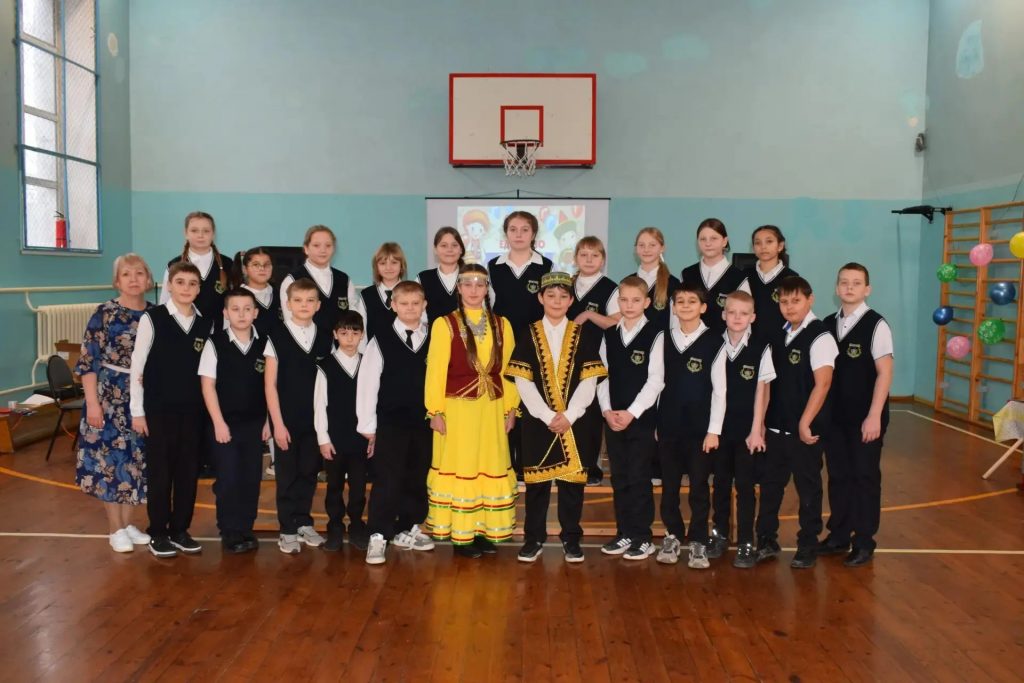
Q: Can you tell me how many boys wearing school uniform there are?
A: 10